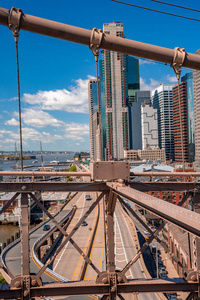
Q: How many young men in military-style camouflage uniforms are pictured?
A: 0